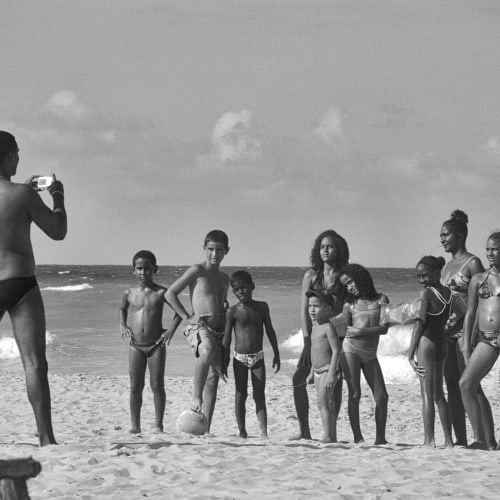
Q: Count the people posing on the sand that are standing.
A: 9